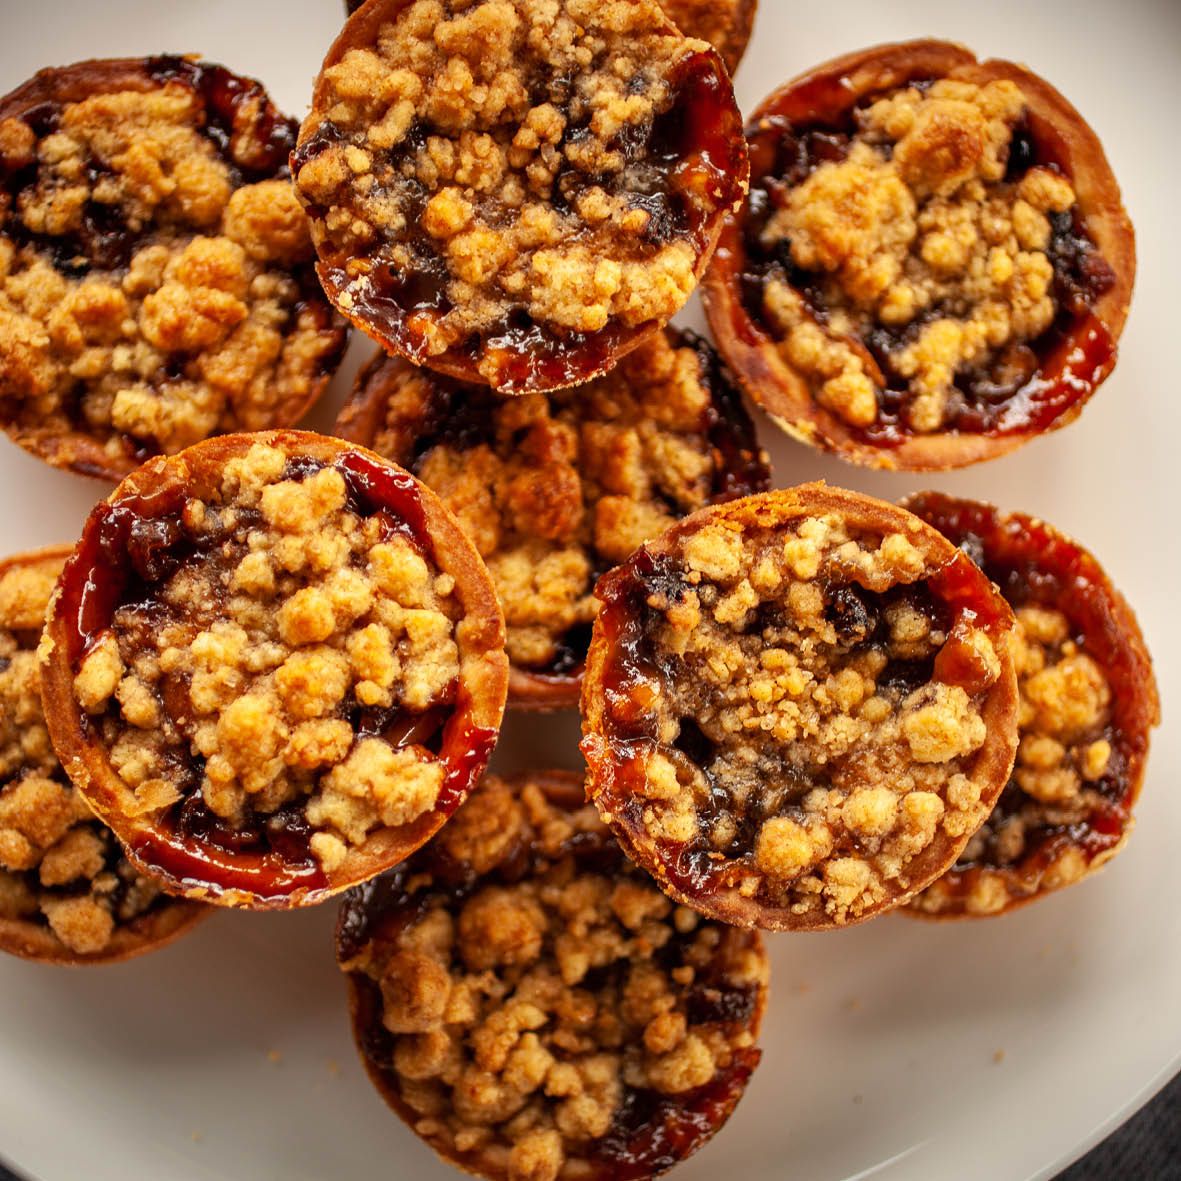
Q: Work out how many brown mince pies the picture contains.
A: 10